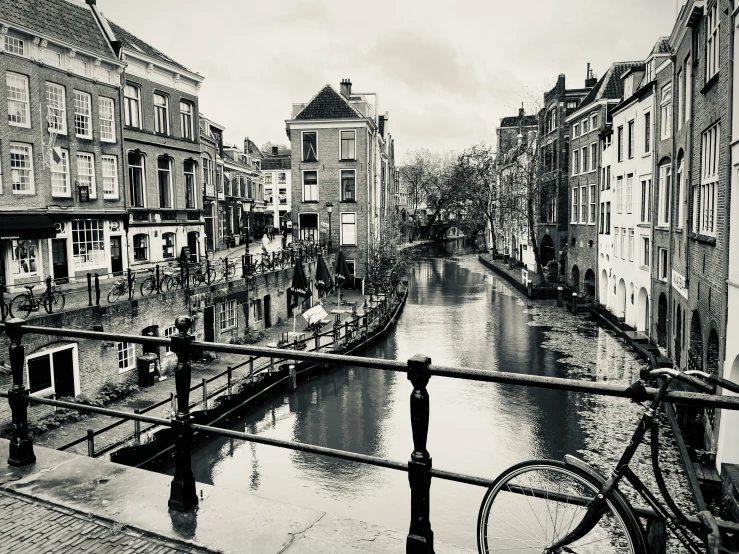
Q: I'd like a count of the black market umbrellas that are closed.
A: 3